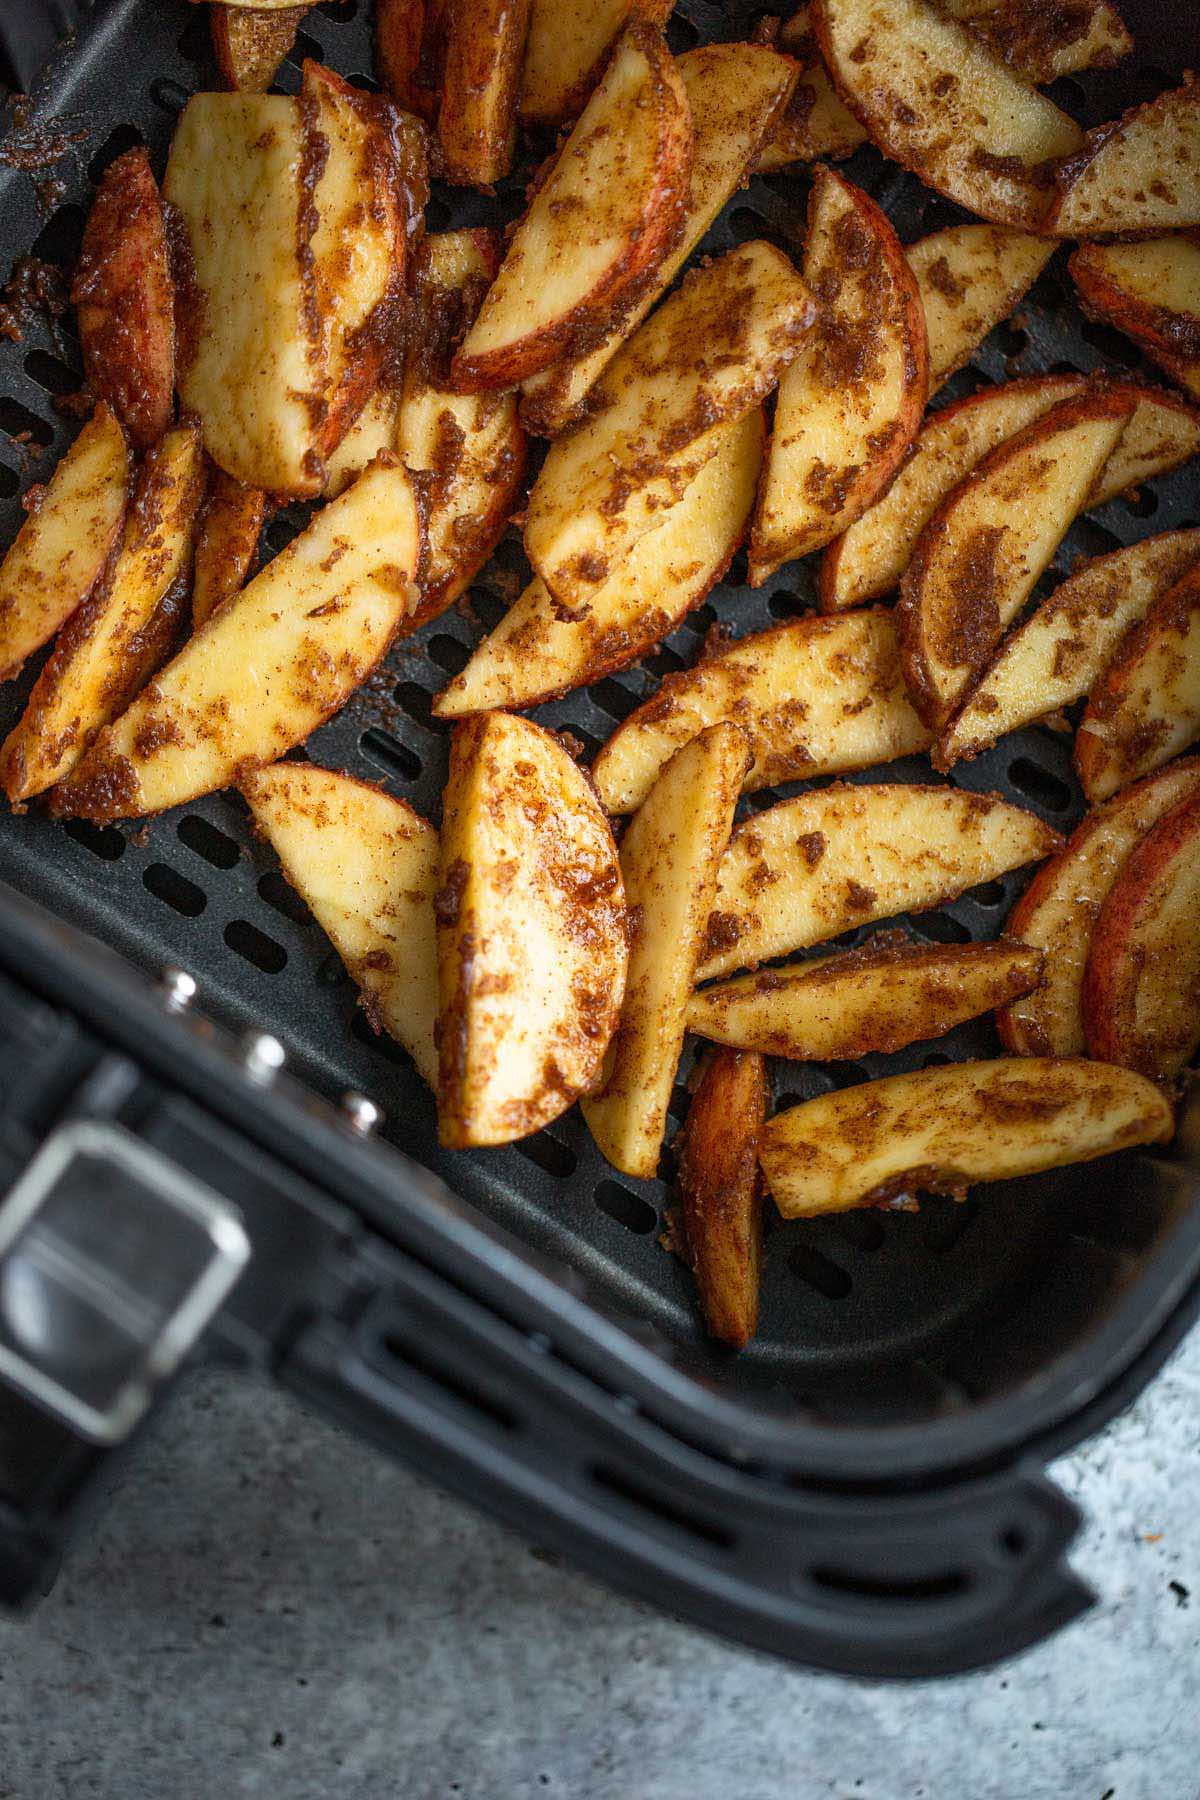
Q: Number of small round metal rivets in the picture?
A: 3